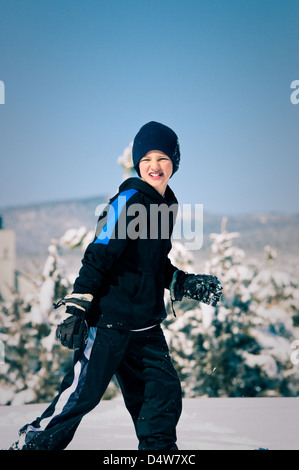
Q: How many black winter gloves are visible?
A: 2